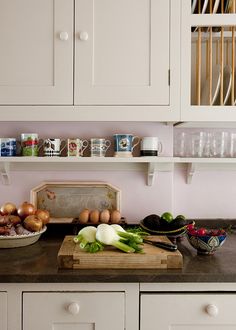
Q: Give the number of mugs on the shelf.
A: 7